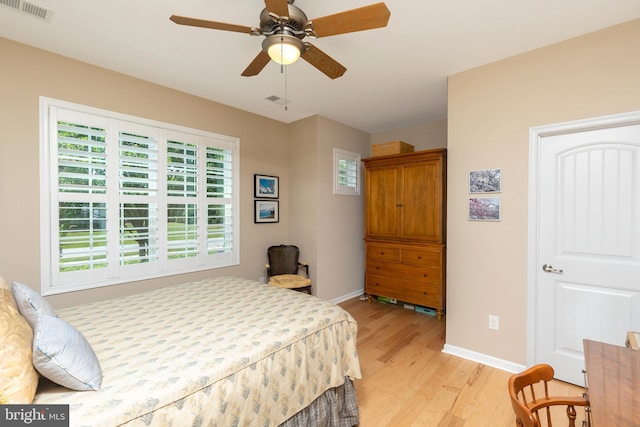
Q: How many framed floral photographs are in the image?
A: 2